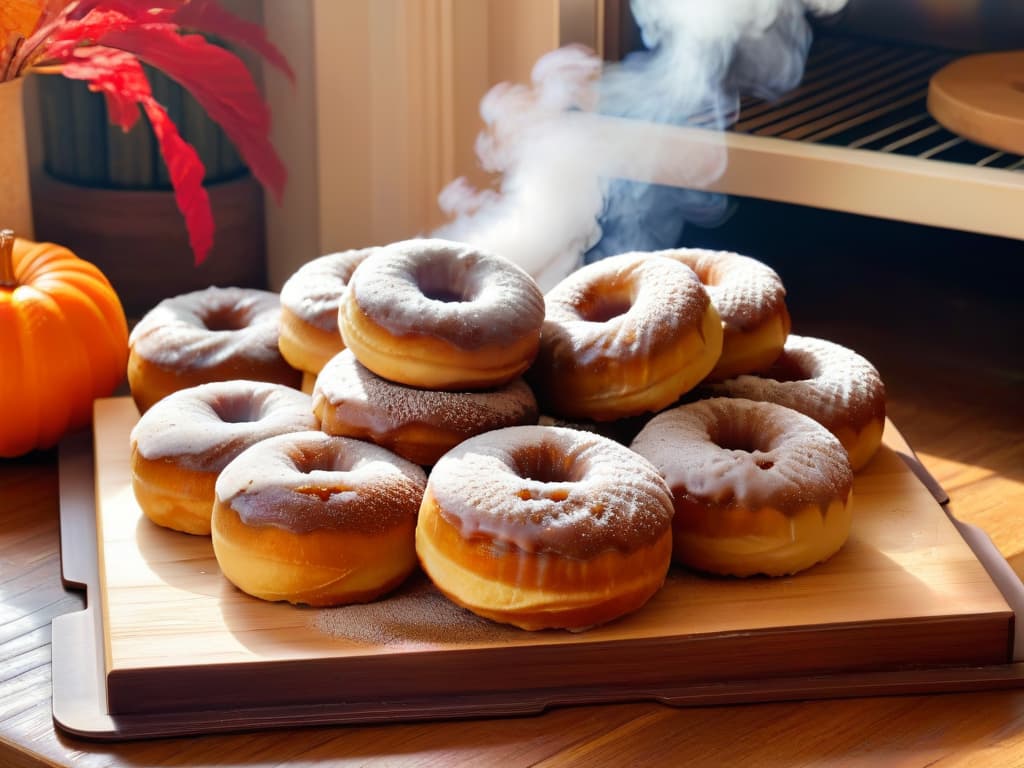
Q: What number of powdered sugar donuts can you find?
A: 11